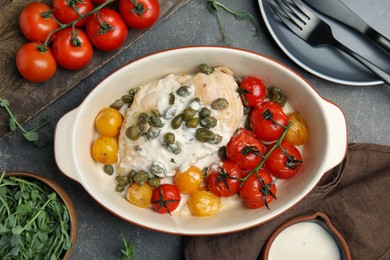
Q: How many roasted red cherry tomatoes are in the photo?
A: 7